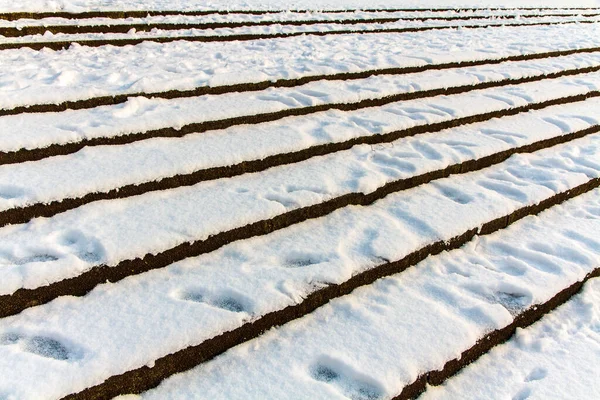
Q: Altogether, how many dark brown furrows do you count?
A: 9